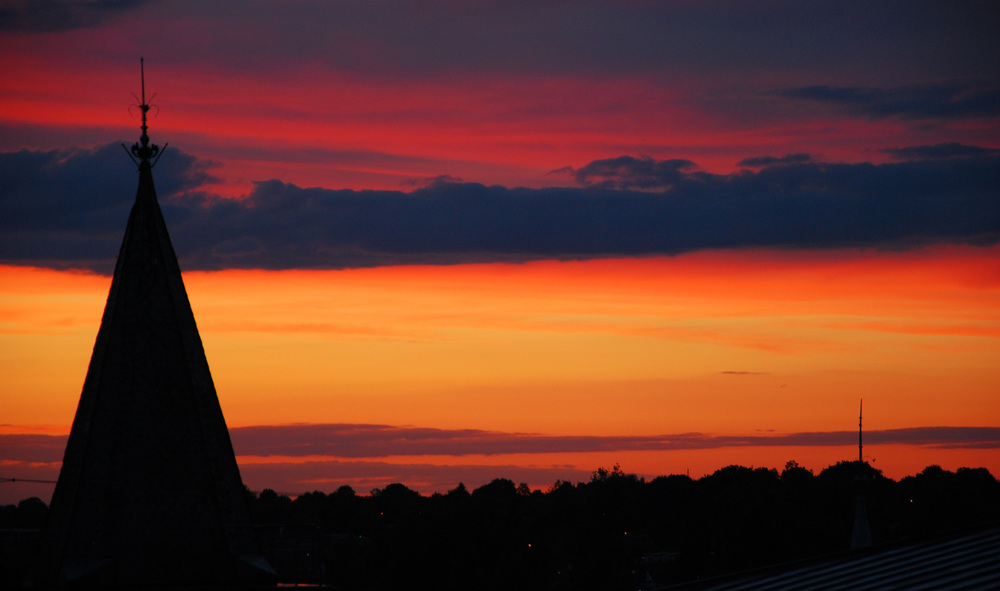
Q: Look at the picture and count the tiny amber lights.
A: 4